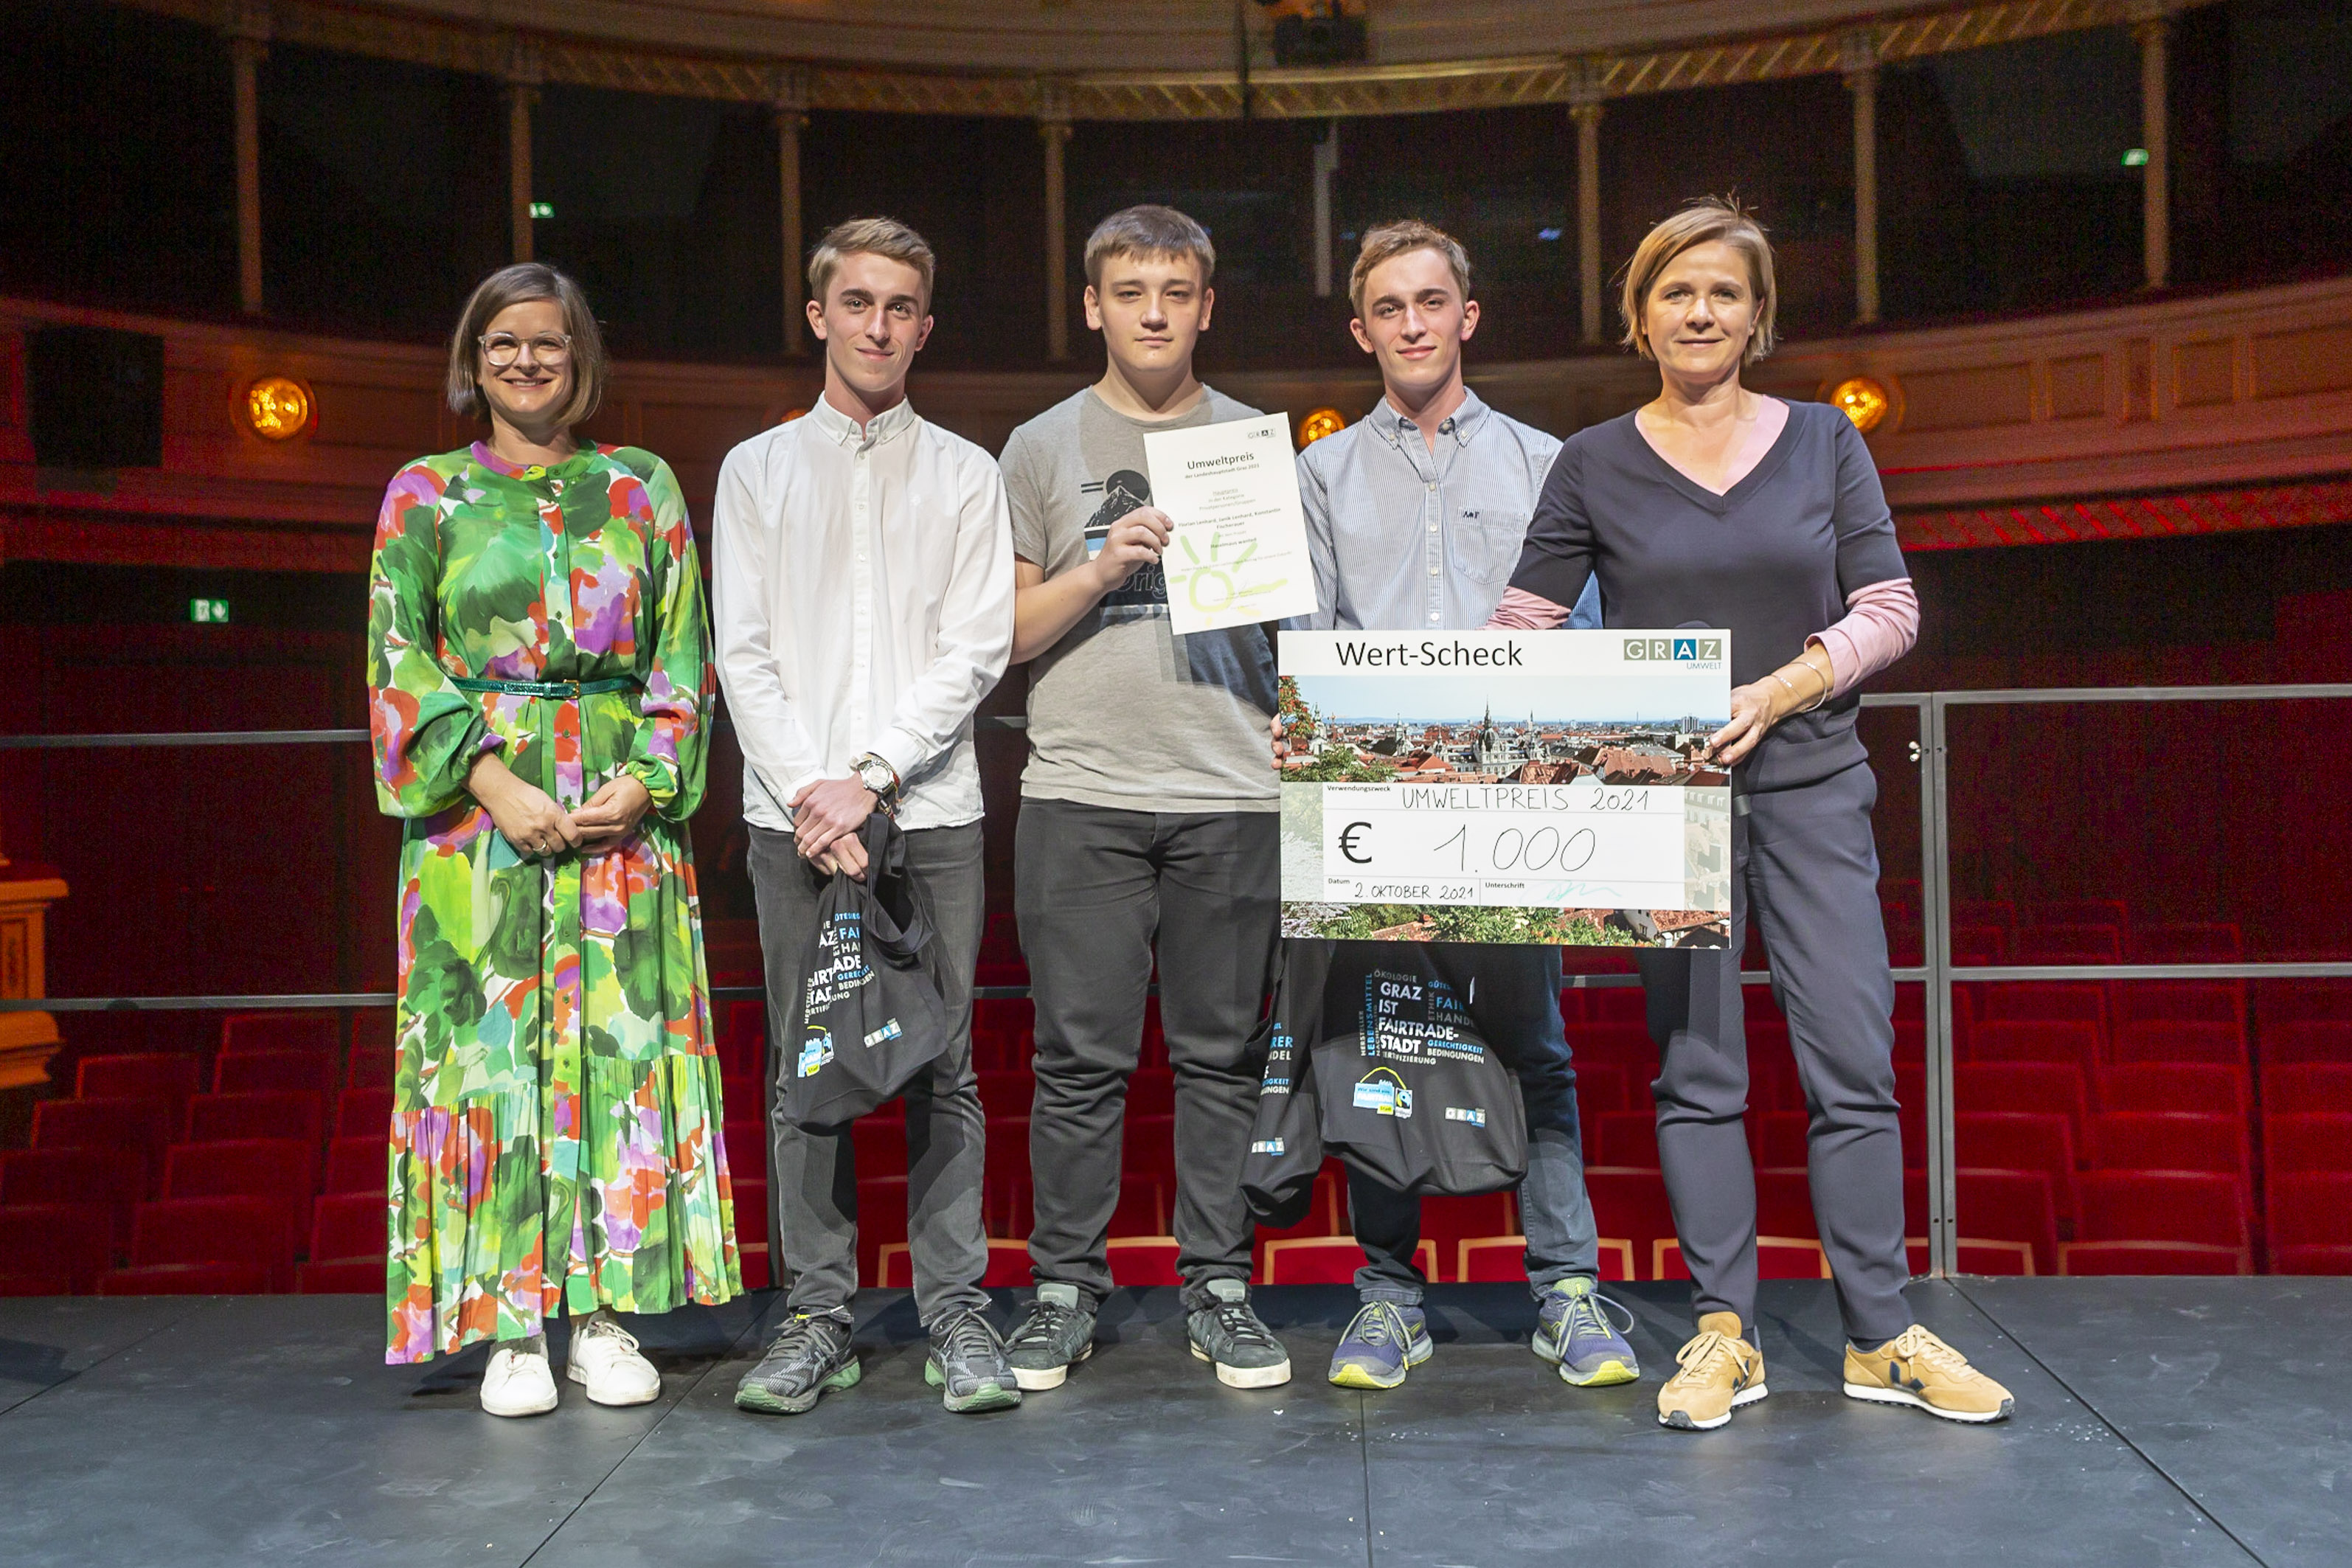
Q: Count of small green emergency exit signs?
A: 3